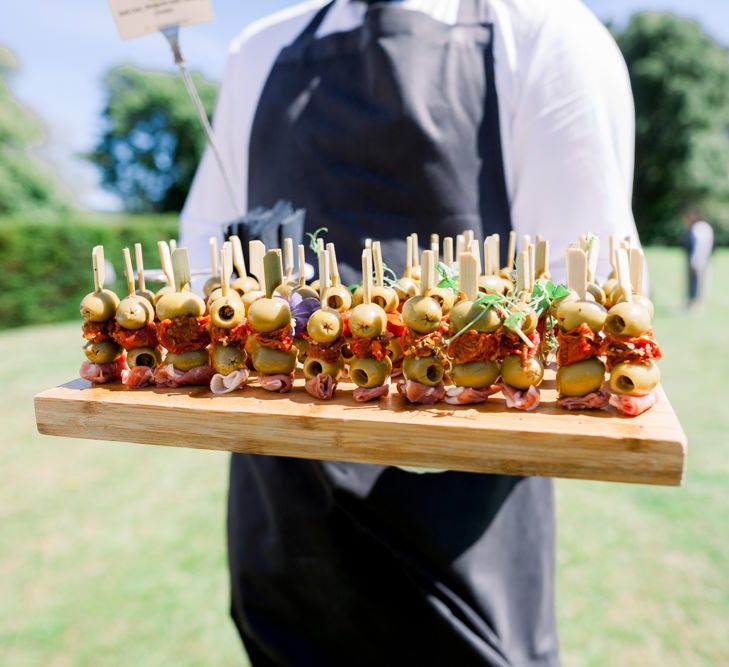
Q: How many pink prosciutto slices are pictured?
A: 12